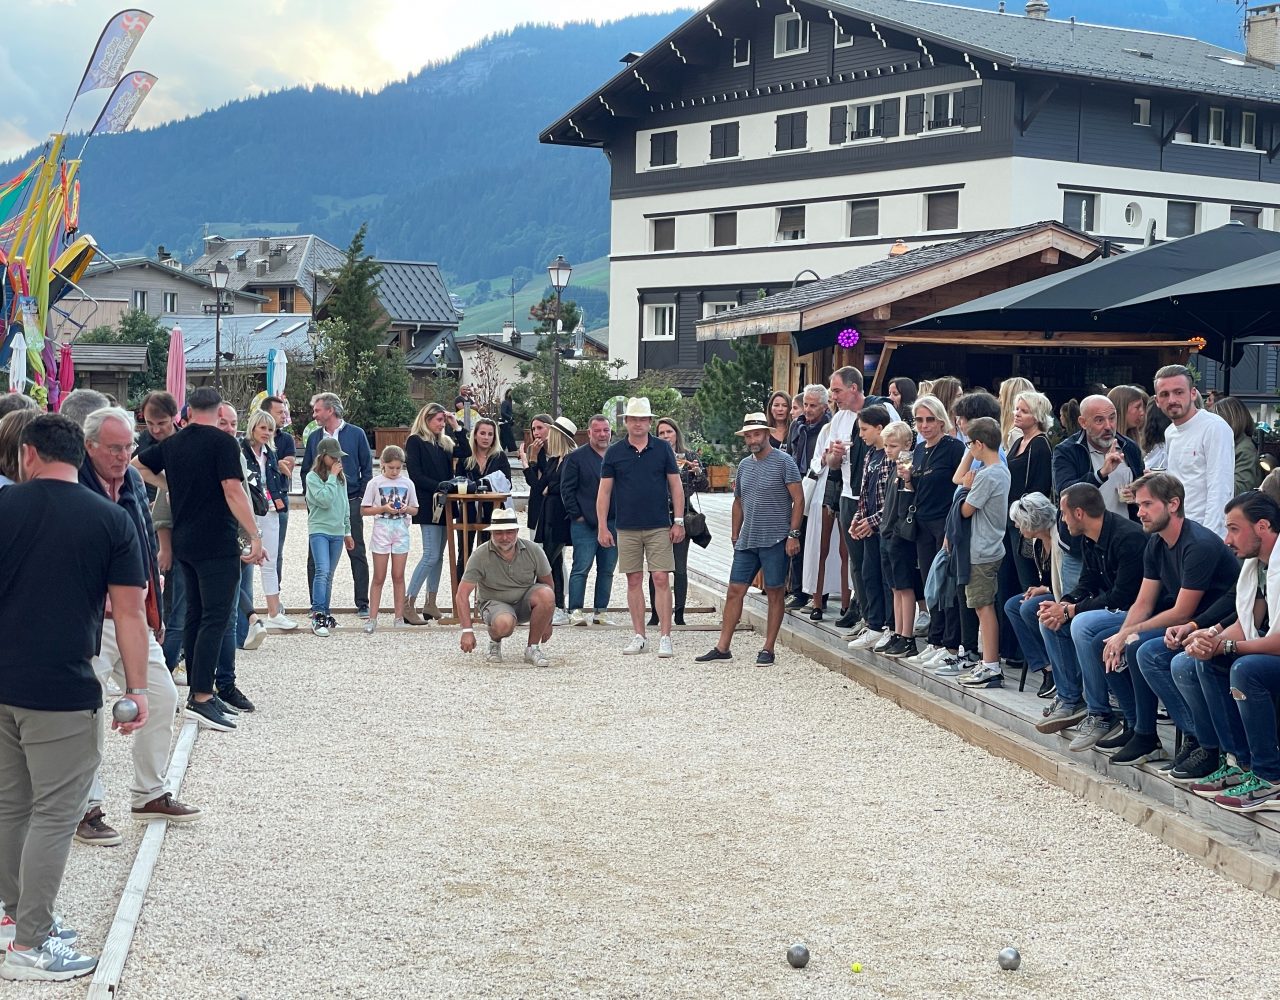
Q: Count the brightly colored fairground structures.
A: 1